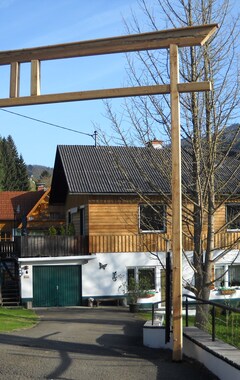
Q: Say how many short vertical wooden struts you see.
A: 2